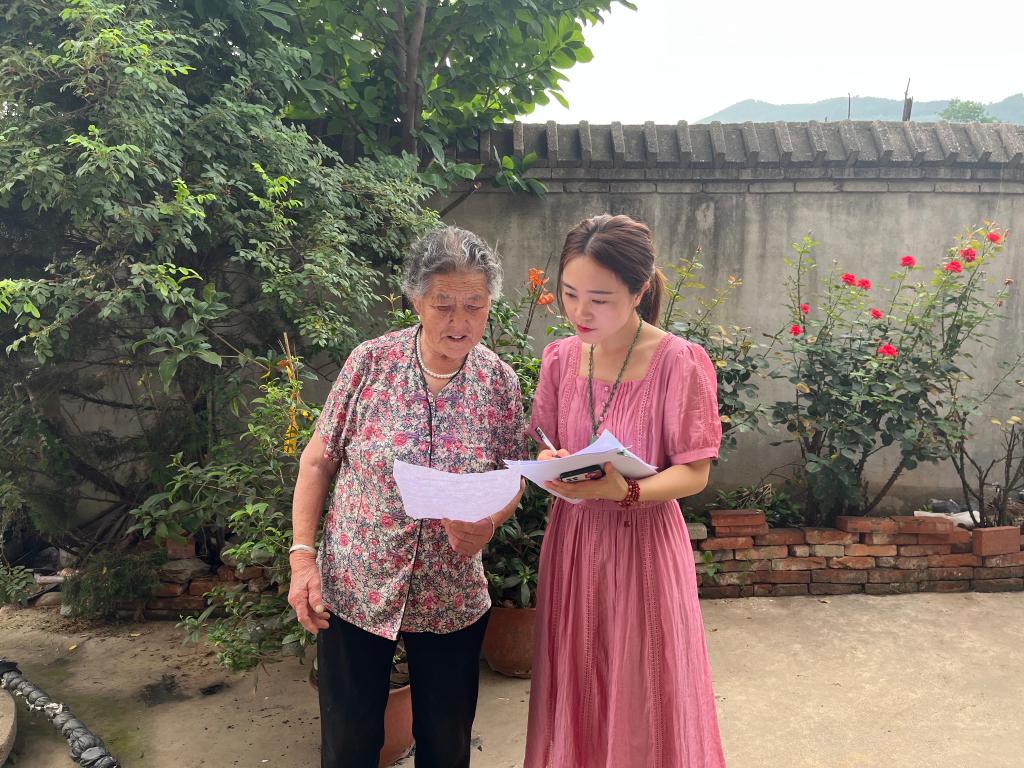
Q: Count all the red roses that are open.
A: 10